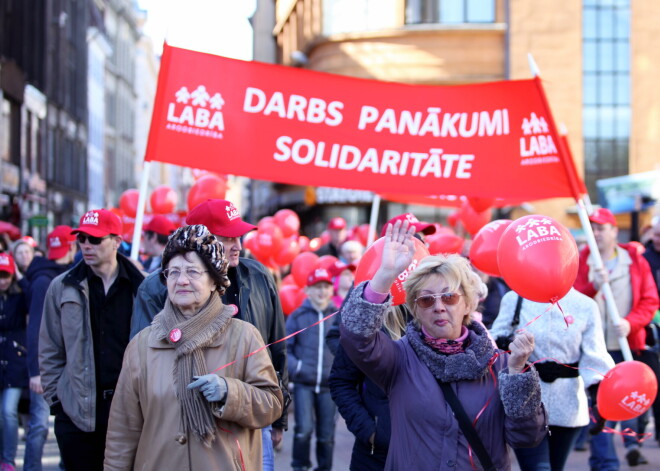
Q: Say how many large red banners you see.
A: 1